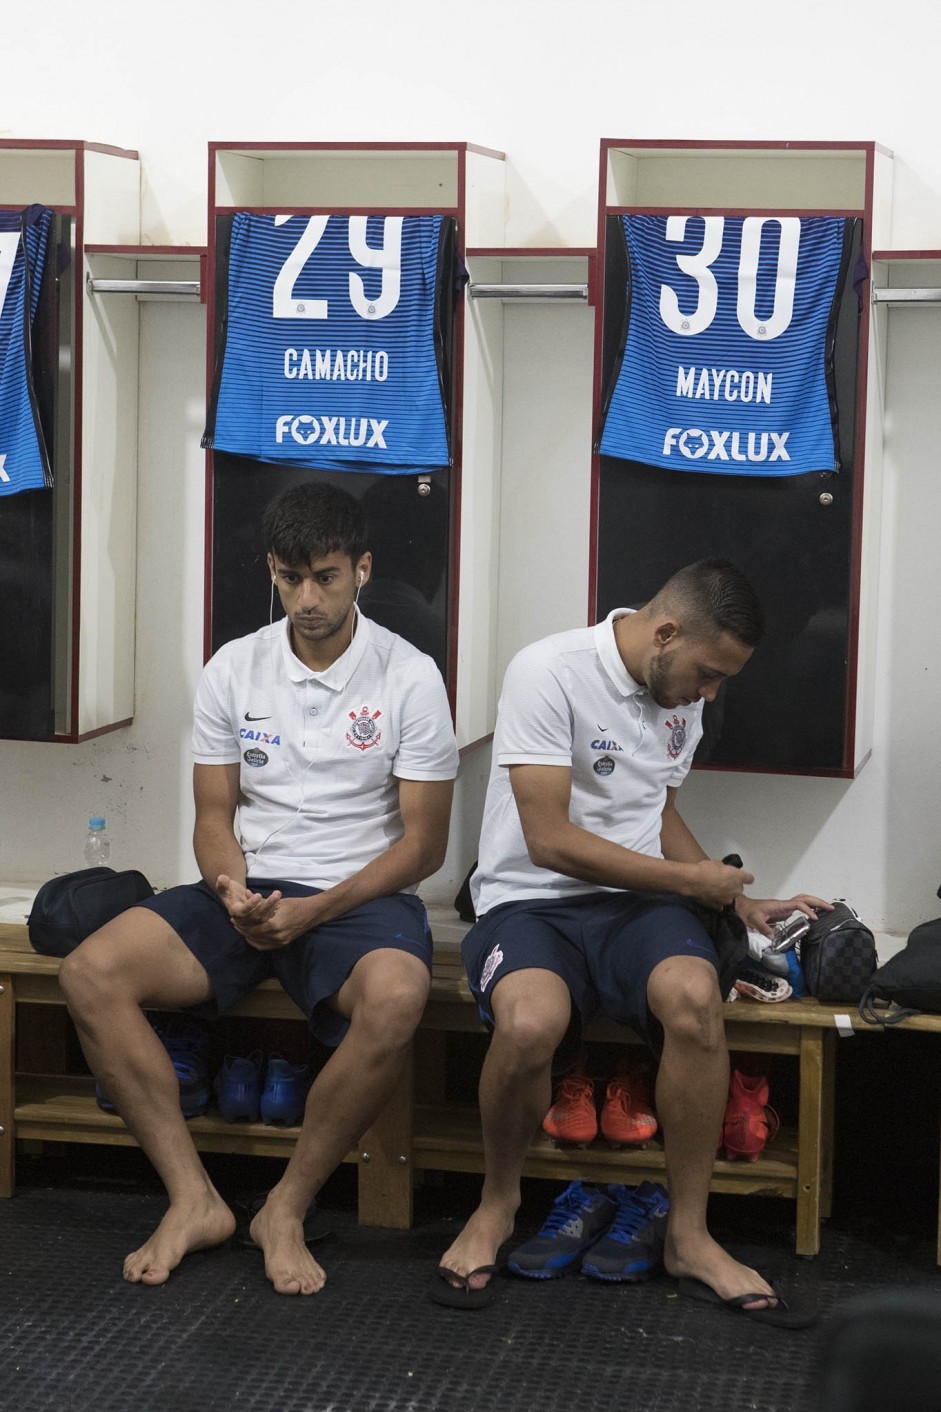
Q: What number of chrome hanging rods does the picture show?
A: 3